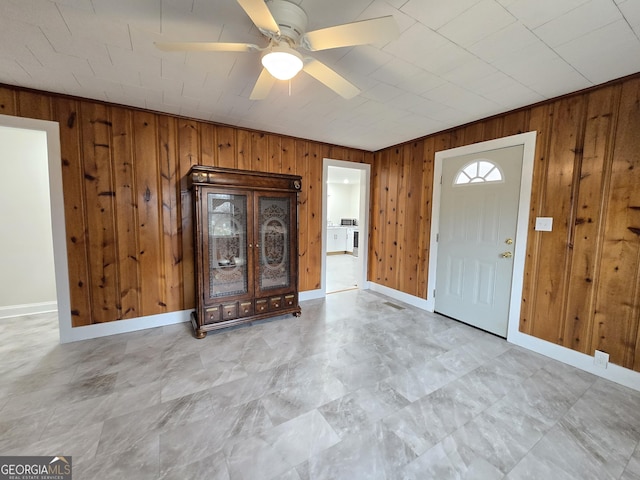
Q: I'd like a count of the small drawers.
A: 6